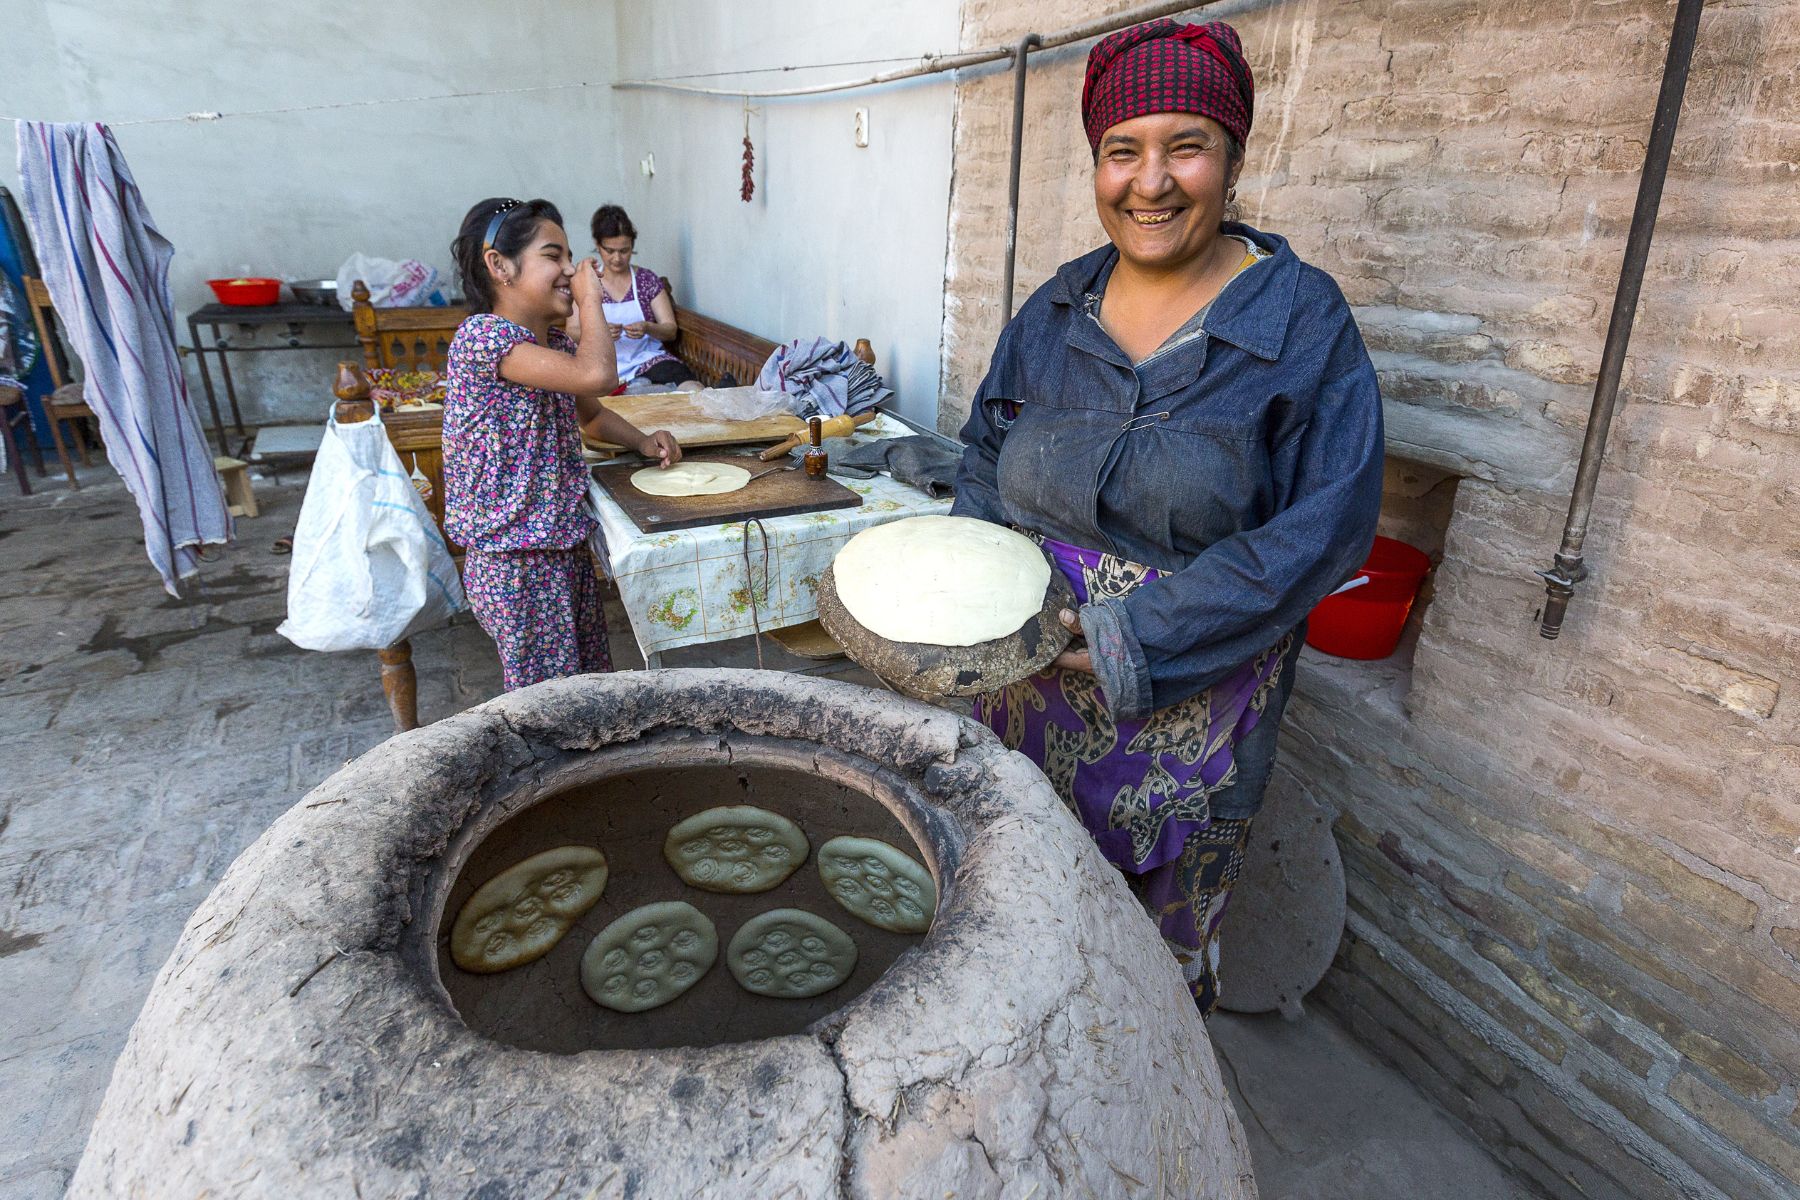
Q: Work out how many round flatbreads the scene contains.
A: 7